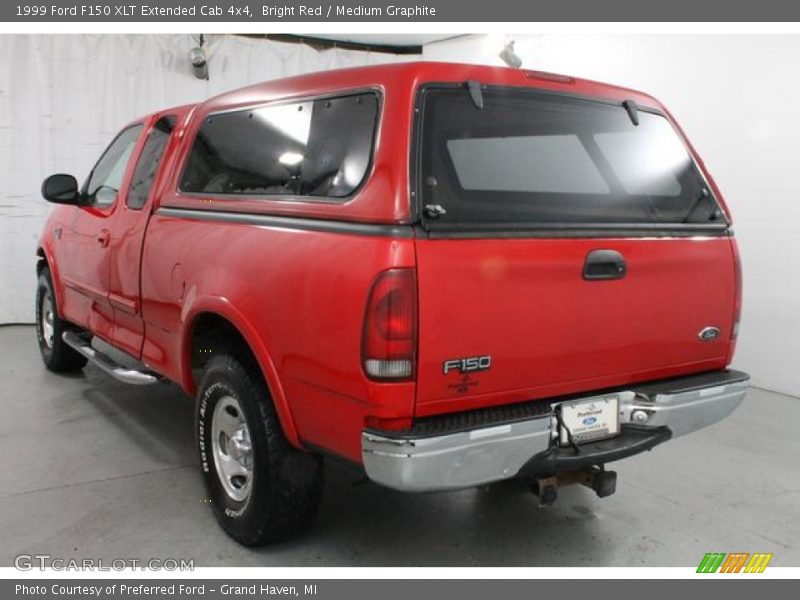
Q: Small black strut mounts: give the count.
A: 2